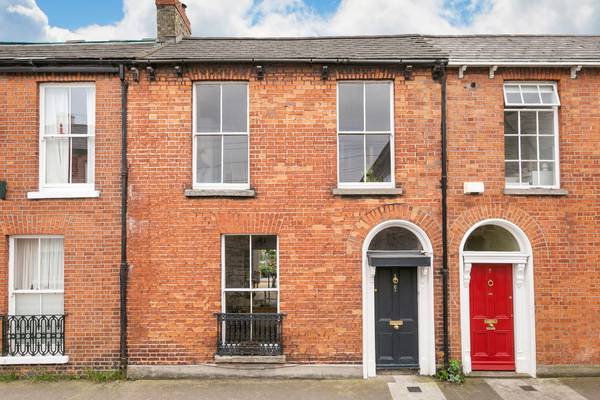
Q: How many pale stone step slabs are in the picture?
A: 2